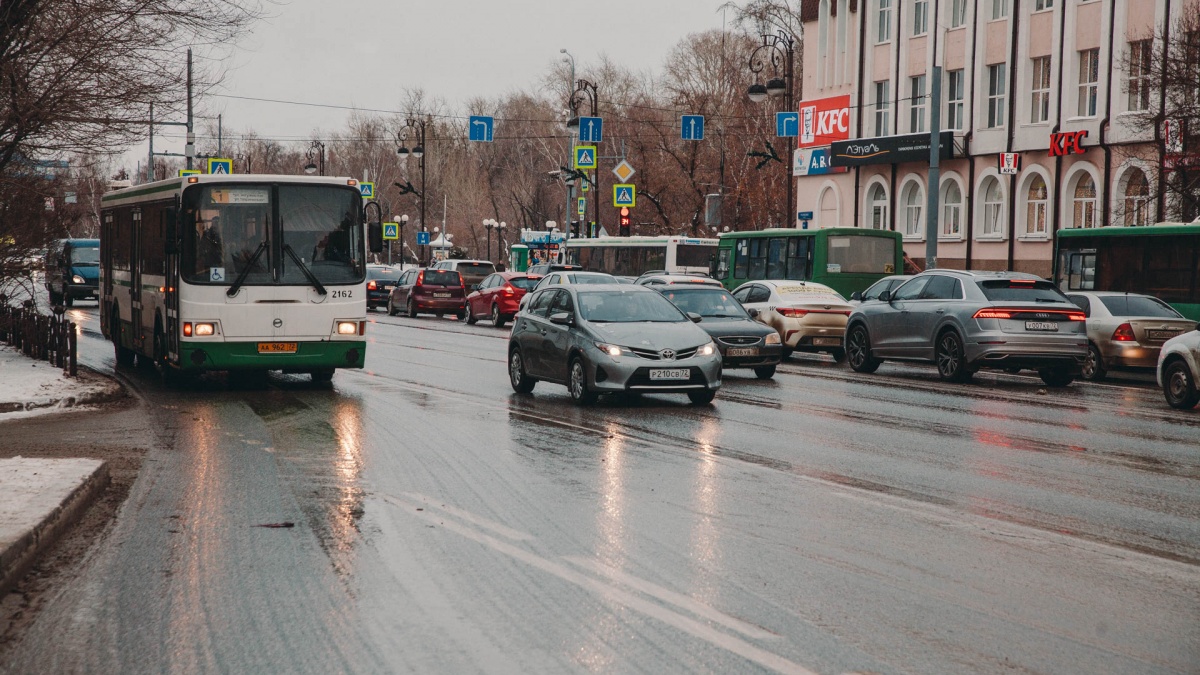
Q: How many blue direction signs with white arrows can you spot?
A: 4